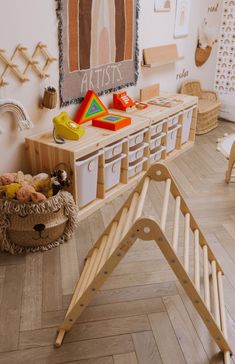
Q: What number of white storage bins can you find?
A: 12